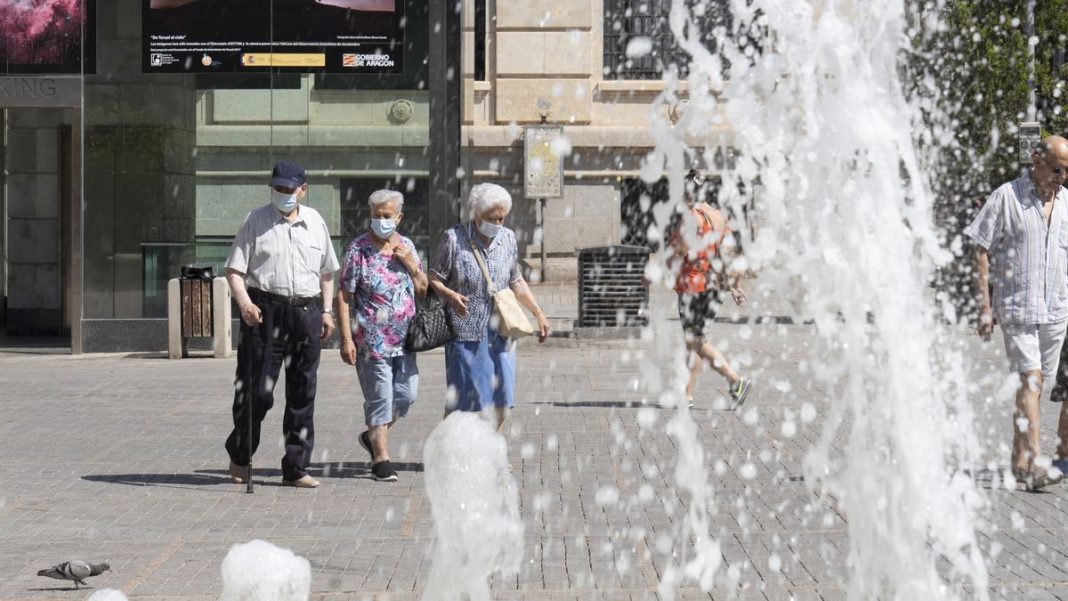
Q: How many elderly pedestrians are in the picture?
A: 4